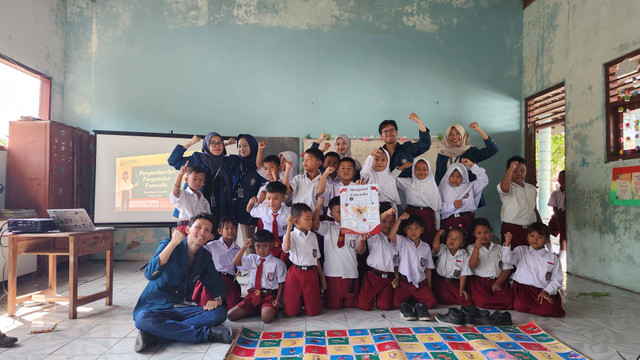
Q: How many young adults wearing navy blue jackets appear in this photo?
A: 6